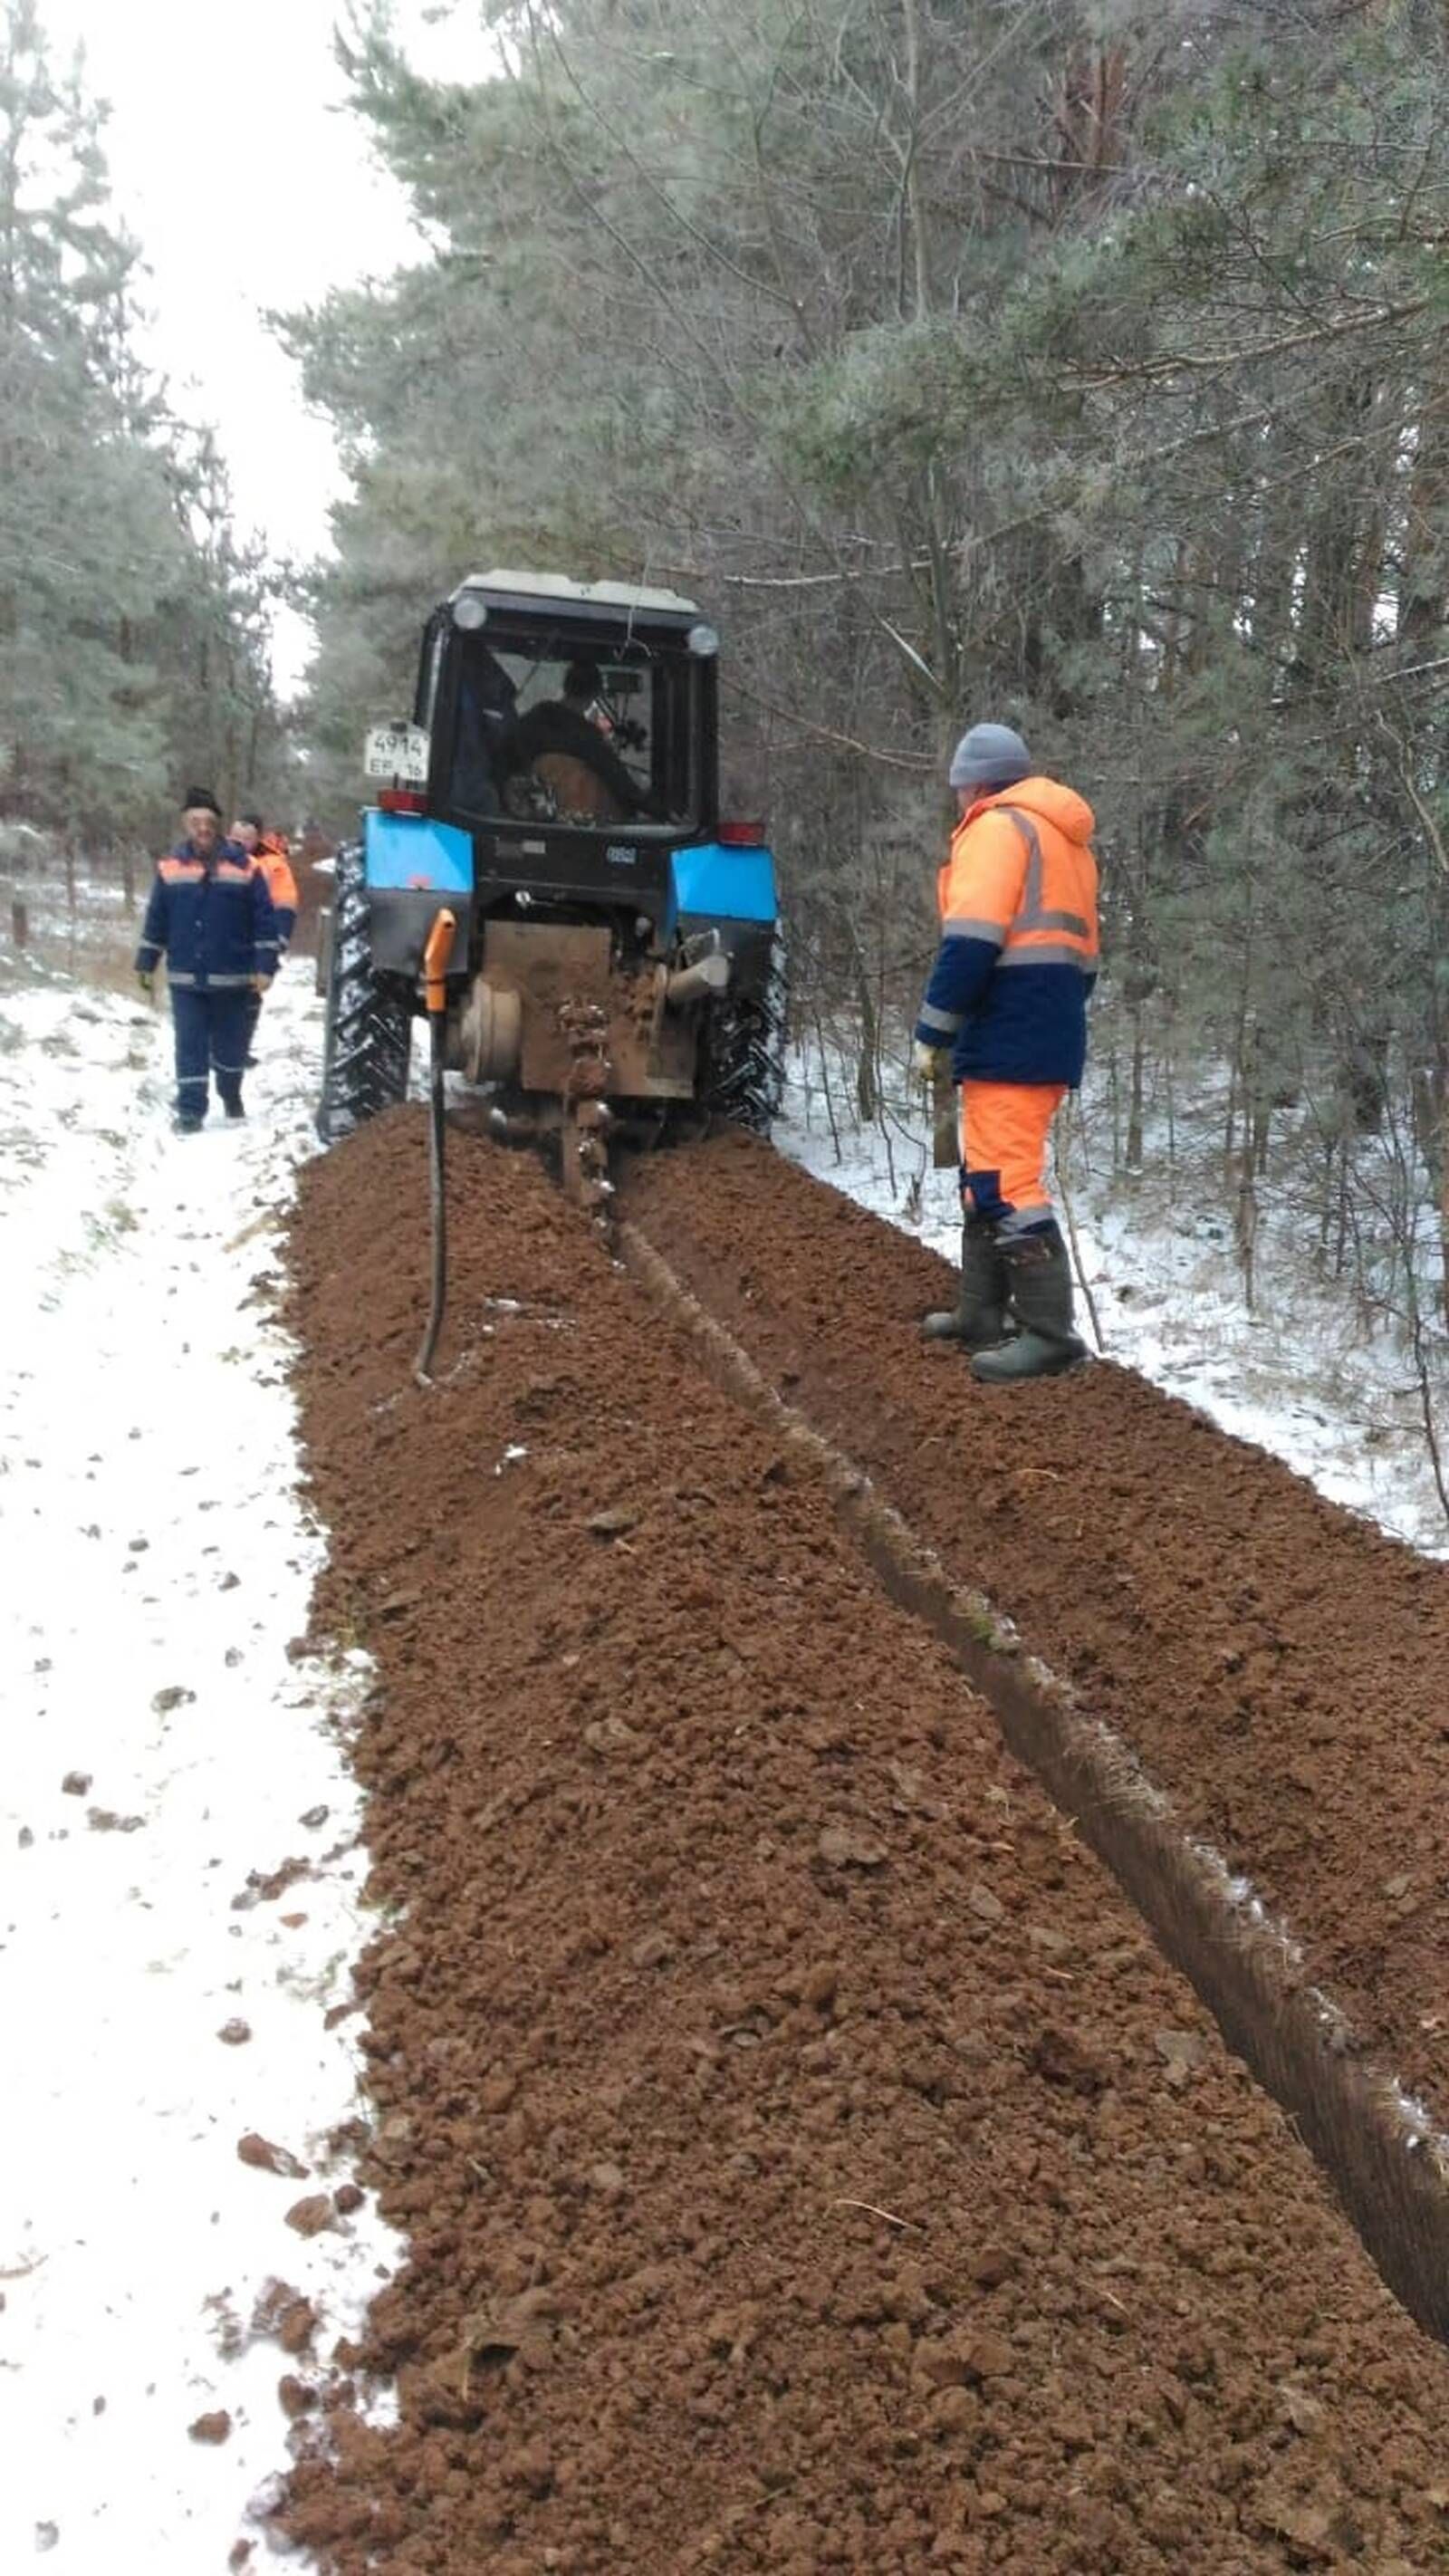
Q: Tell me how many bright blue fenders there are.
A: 2